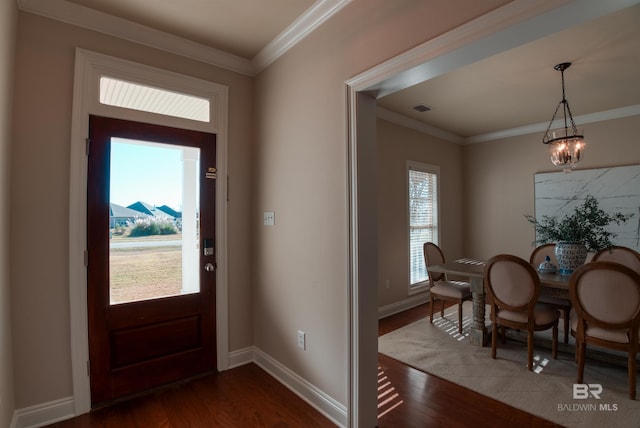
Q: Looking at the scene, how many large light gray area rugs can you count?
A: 1